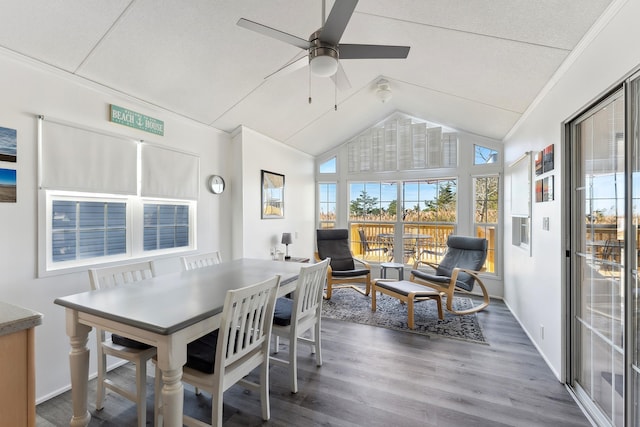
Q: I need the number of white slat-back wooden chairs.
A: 4